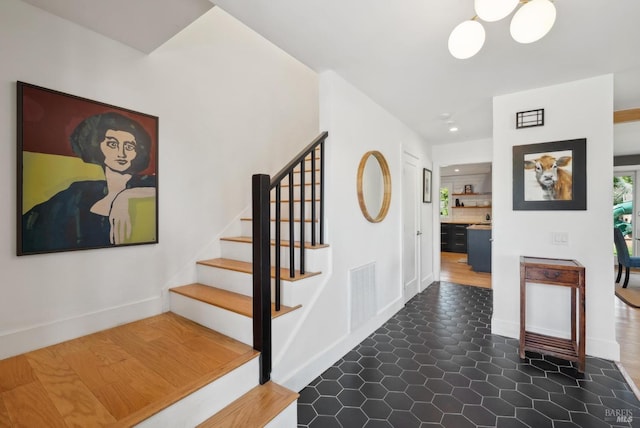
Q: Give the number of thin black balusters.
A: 5